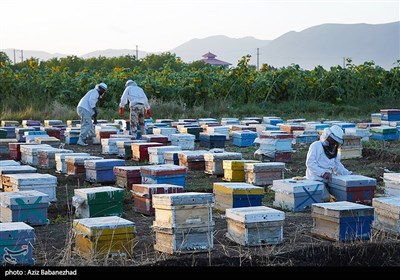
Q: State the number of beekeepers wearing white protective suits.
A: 3